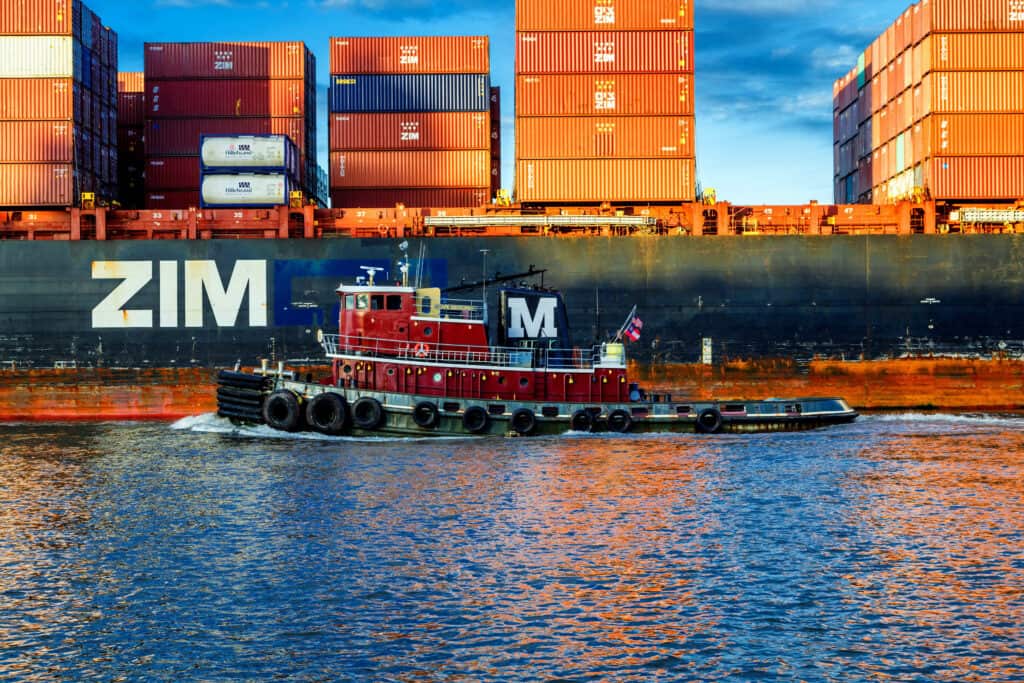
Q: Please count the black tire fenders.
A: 9